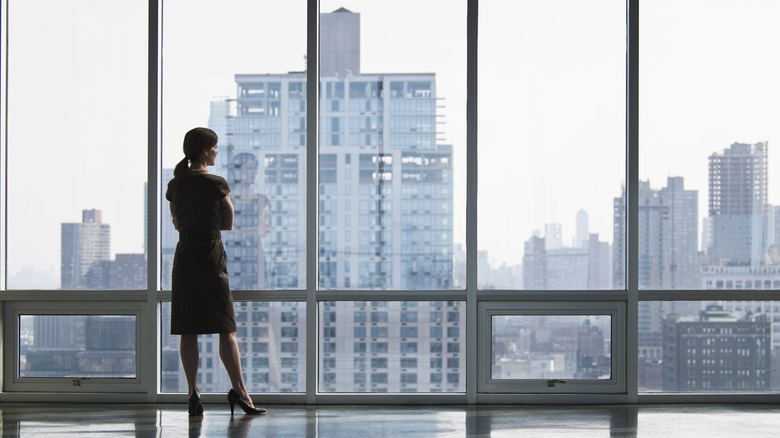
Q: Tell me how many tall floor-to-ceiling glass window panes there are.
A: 5